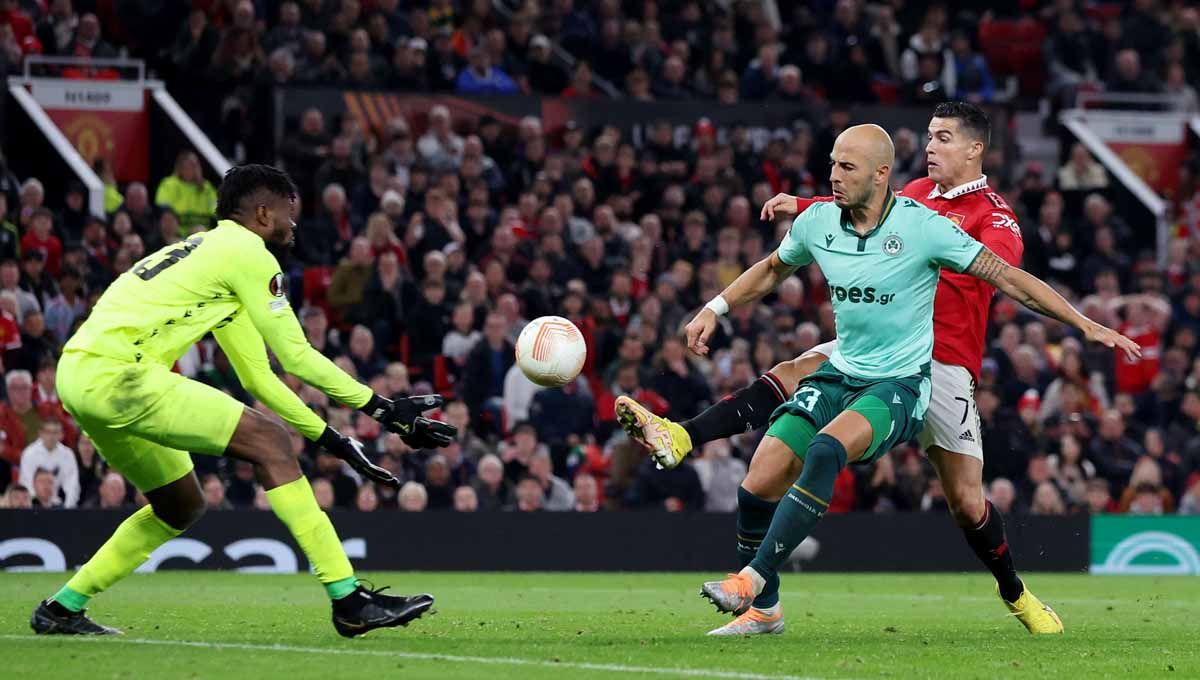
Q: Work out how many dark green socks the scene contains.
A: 2